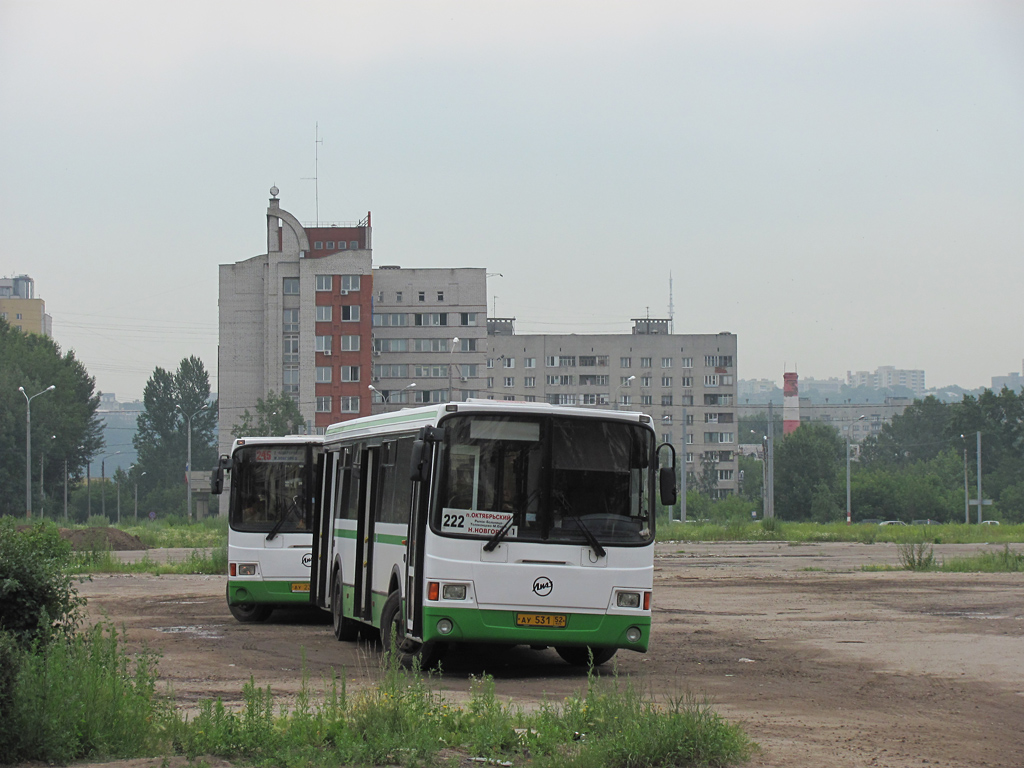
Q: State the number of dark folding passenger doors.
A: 3